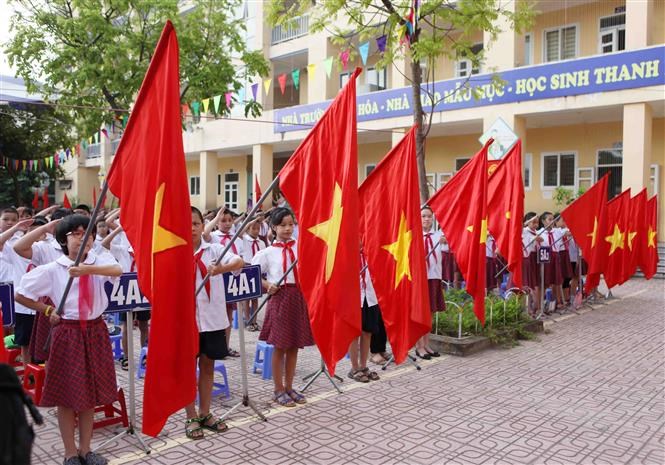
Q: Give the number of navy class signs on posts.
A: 4